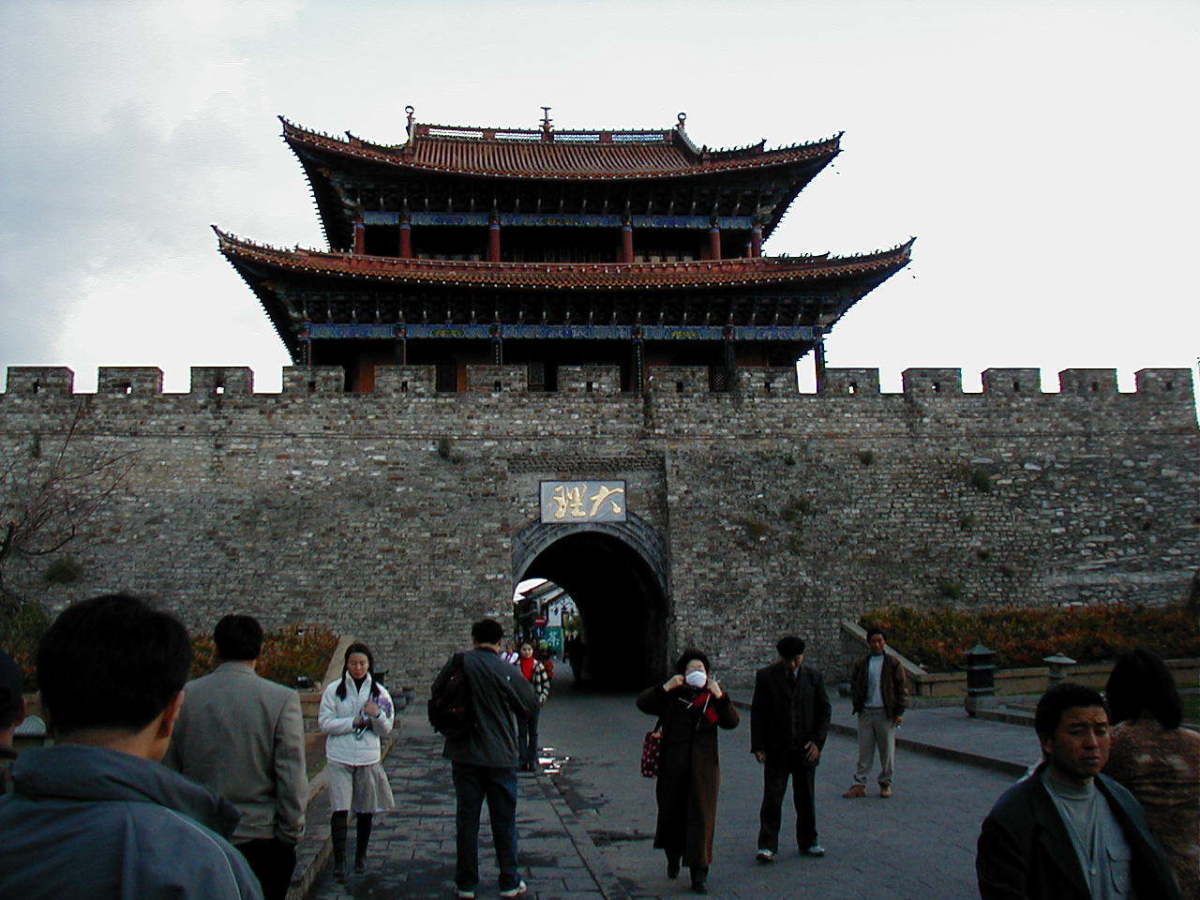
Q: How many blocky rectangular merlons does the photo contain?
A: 14